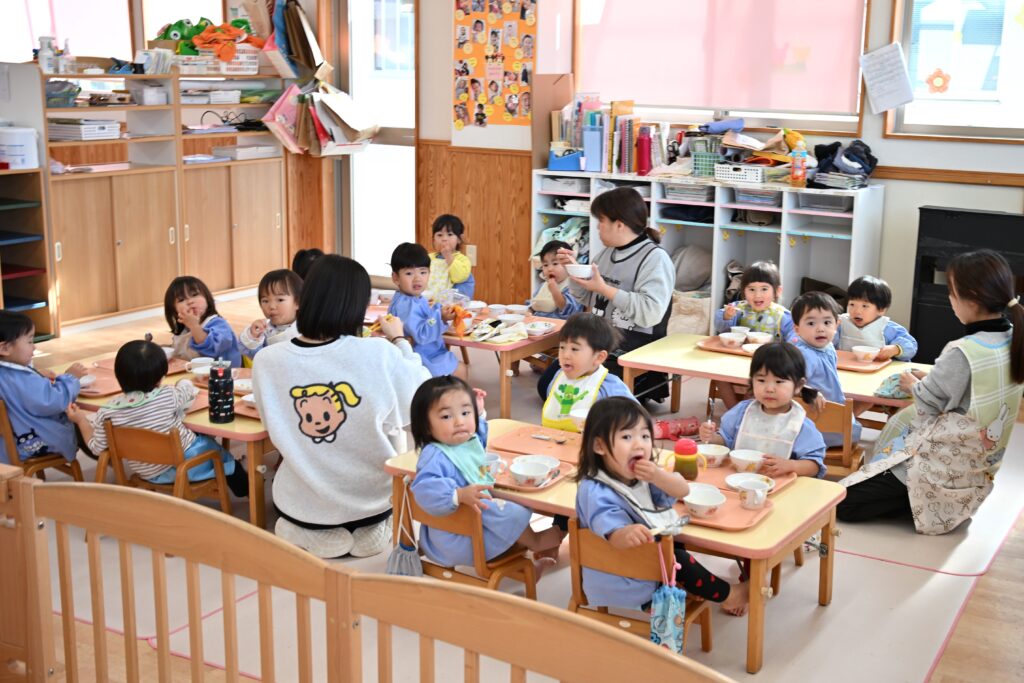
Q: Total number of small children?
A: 15